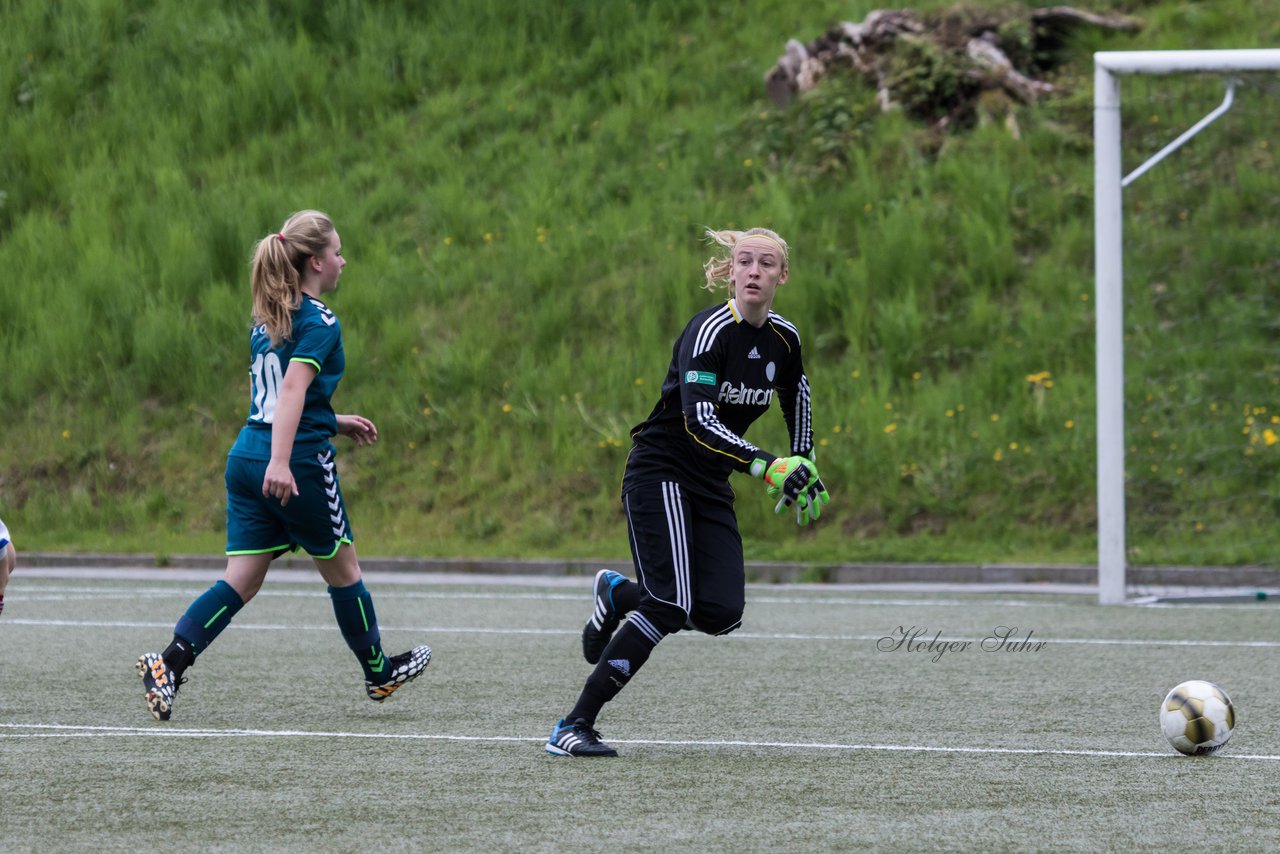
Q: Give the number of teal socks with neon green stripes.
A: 2